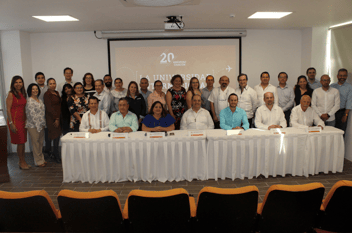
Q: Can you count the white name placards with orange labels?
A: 7